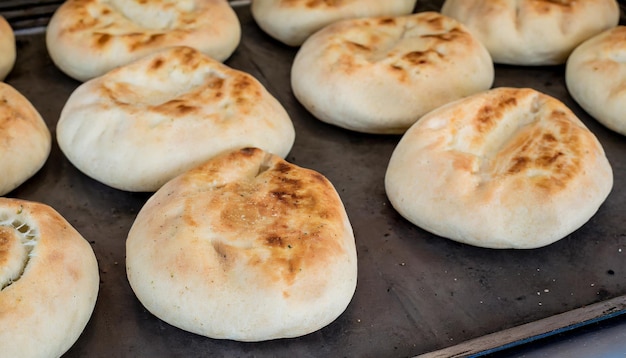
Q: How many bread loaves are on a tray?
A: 11